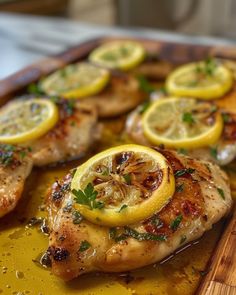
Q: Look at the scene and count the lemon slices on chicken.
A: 6